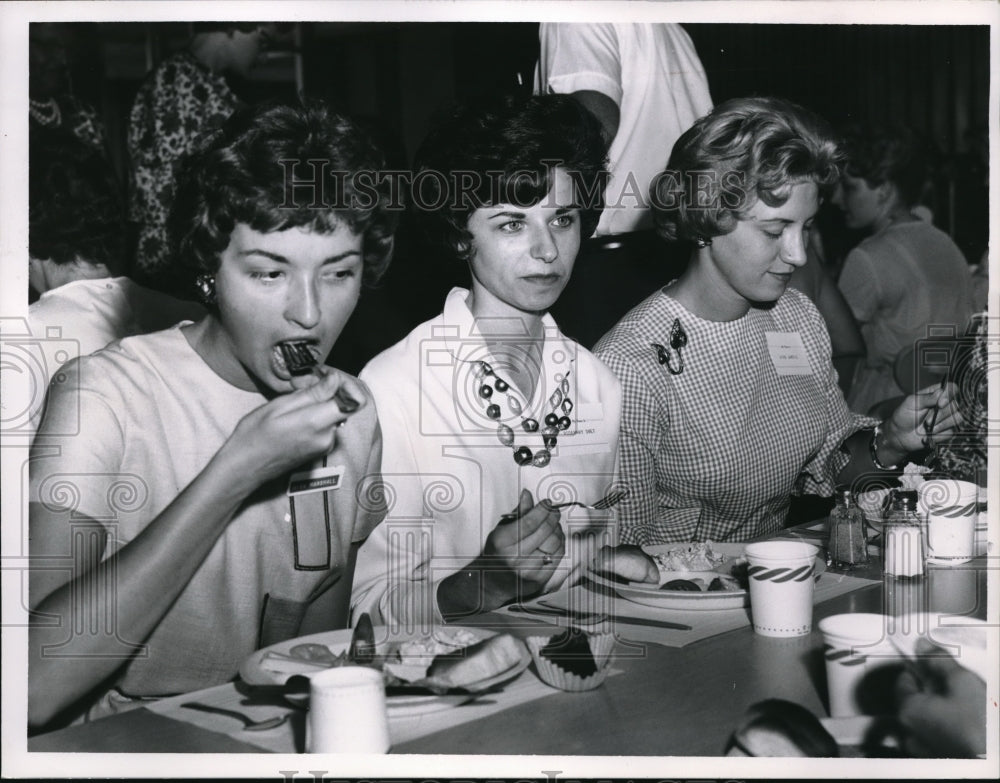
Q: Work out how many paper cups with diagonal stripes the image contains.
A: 3